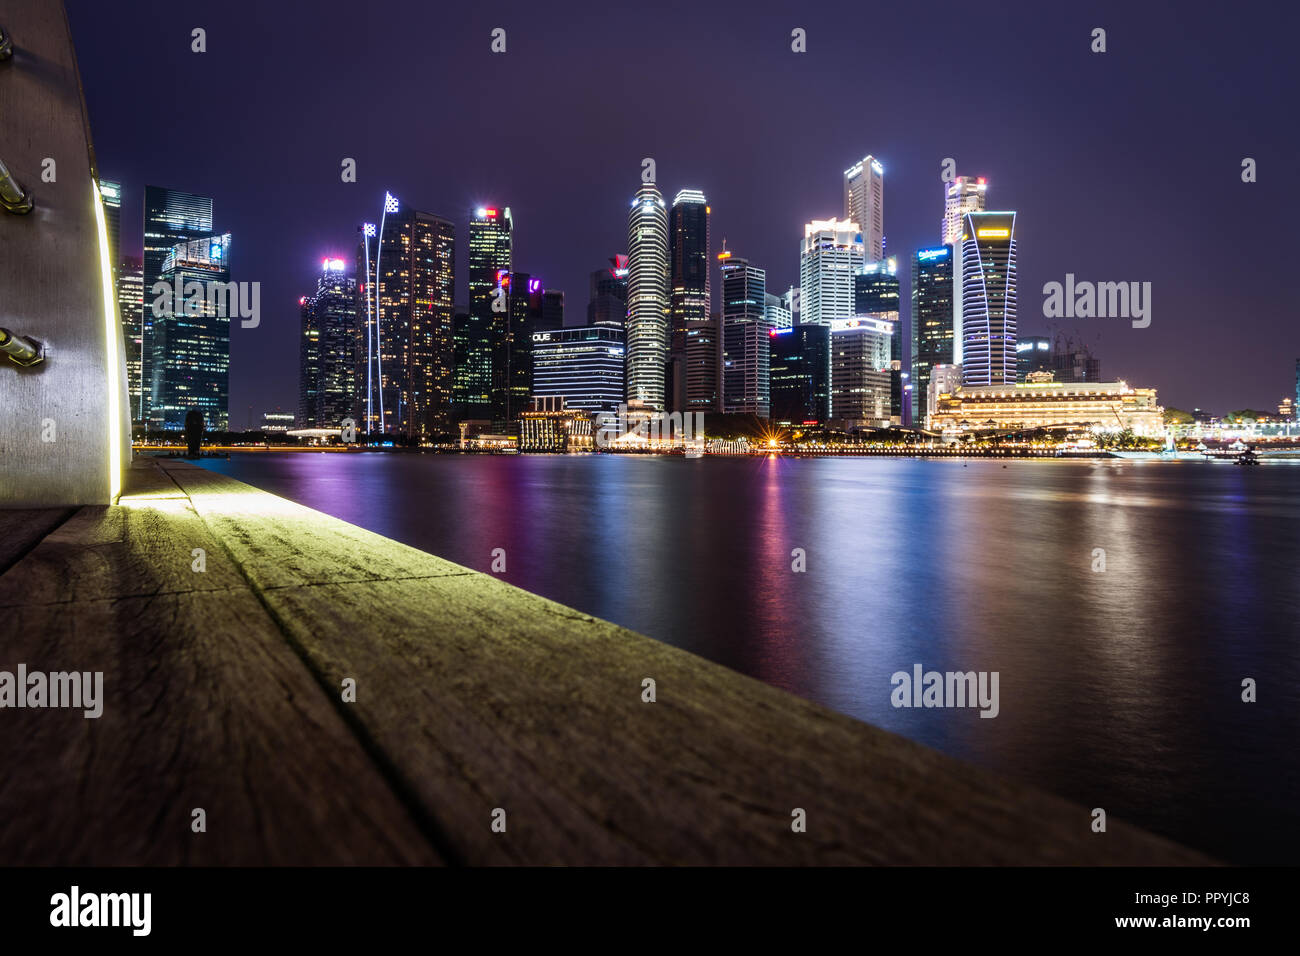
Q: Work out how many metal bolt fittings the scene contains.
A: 3